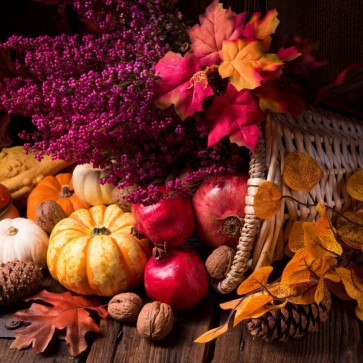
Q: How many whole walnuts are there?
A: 5